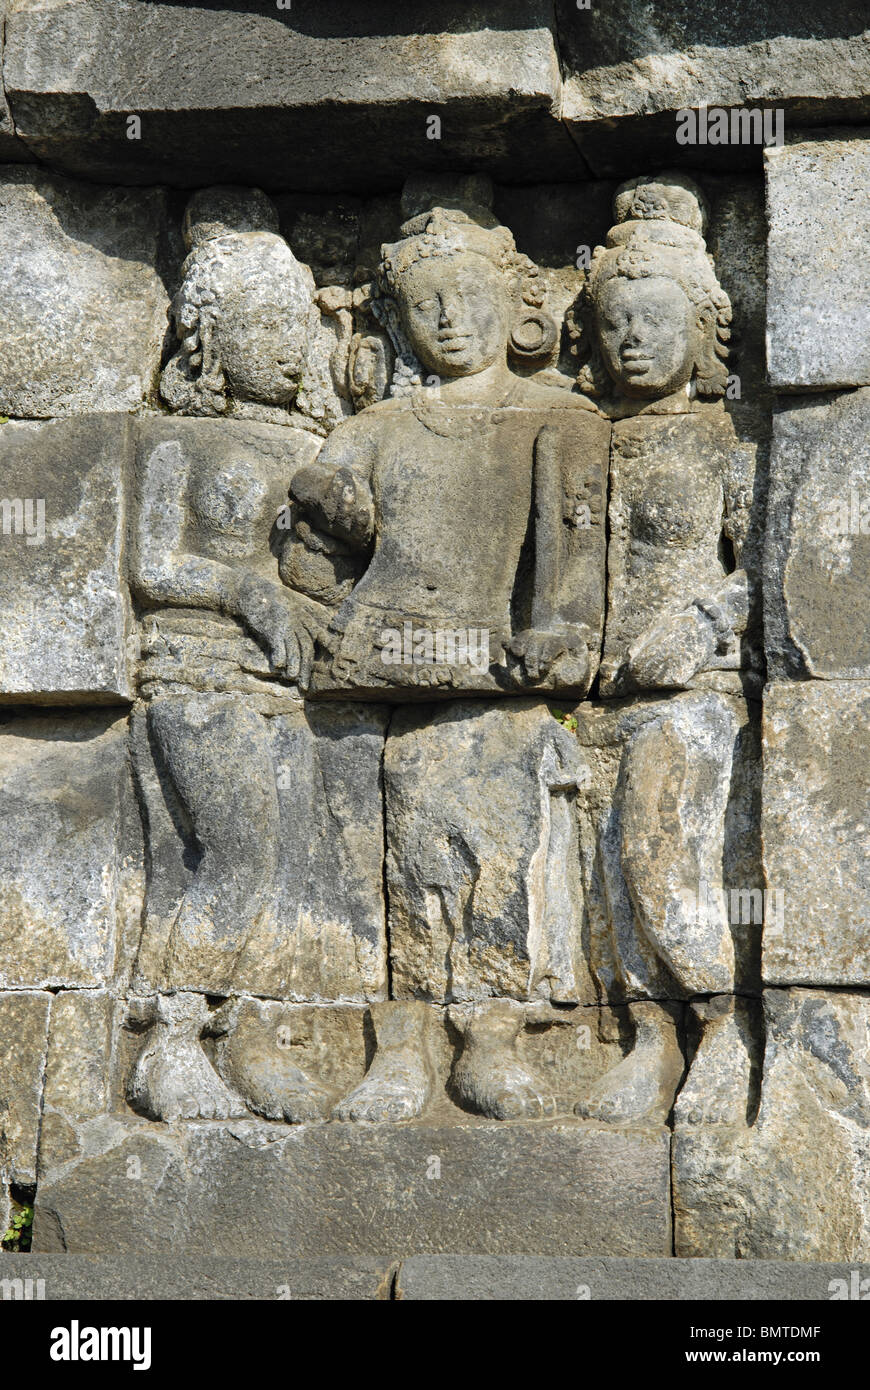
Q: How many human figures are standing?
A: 3